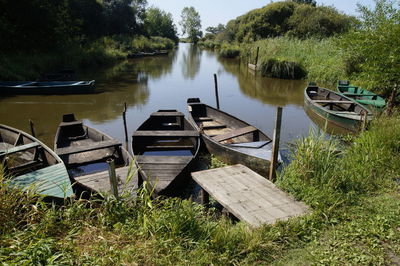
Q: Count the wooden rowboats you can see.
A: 7